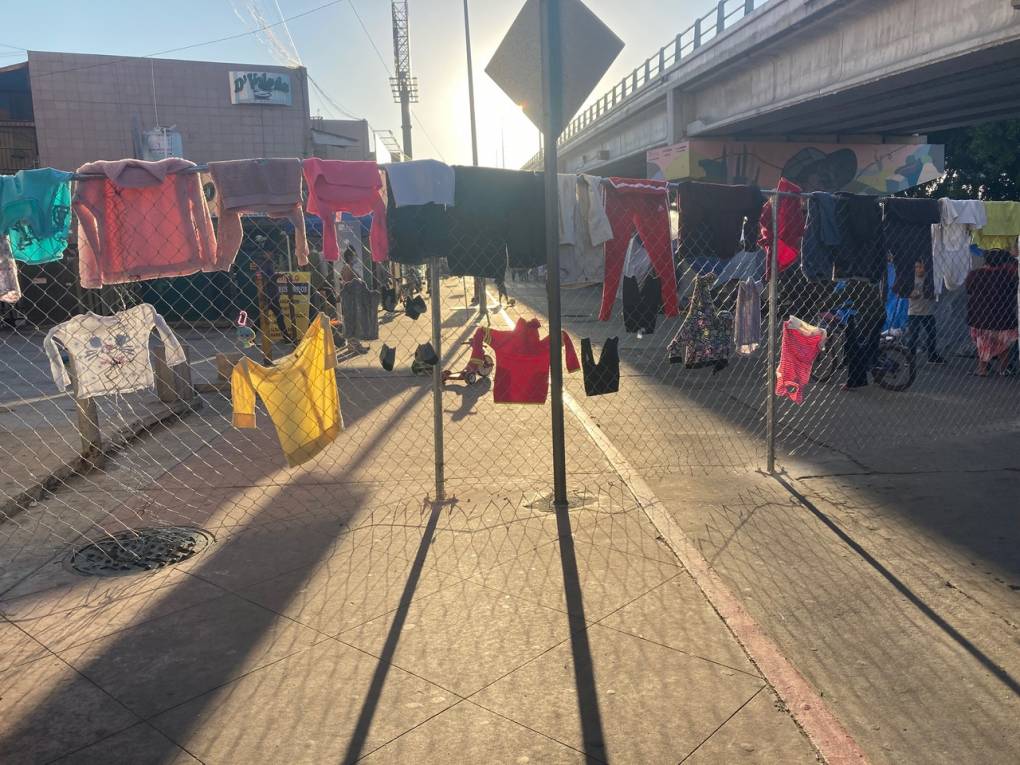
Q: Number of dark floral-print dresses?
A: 1